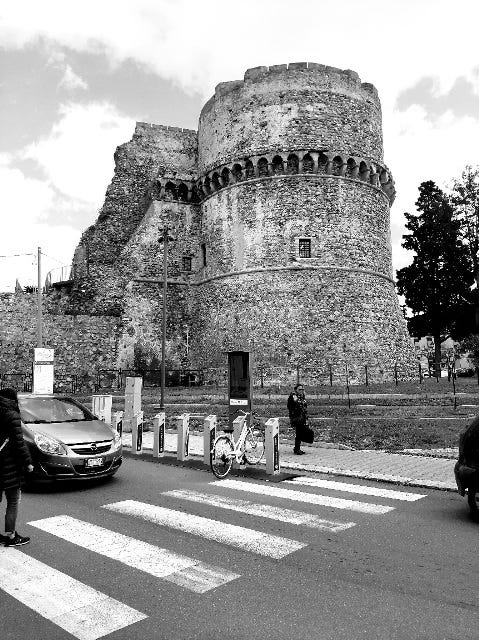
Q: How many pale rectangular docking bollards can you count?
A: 7